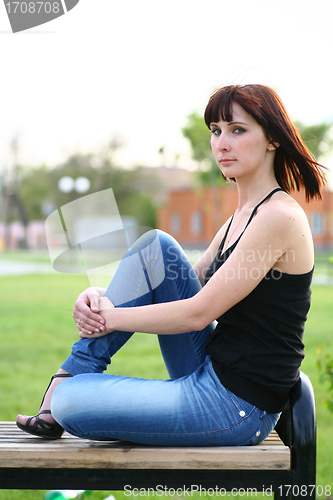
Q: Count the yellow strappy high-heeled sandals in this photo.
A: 0